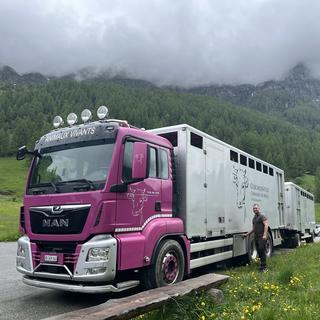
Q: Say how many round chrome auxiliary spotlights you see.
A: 4